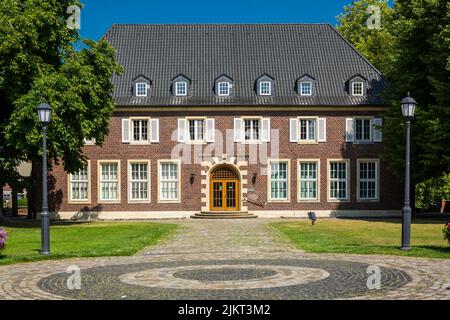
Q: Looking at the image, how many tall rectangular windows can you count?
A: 8